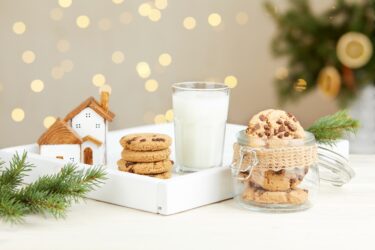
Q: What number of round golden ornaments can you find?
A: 2